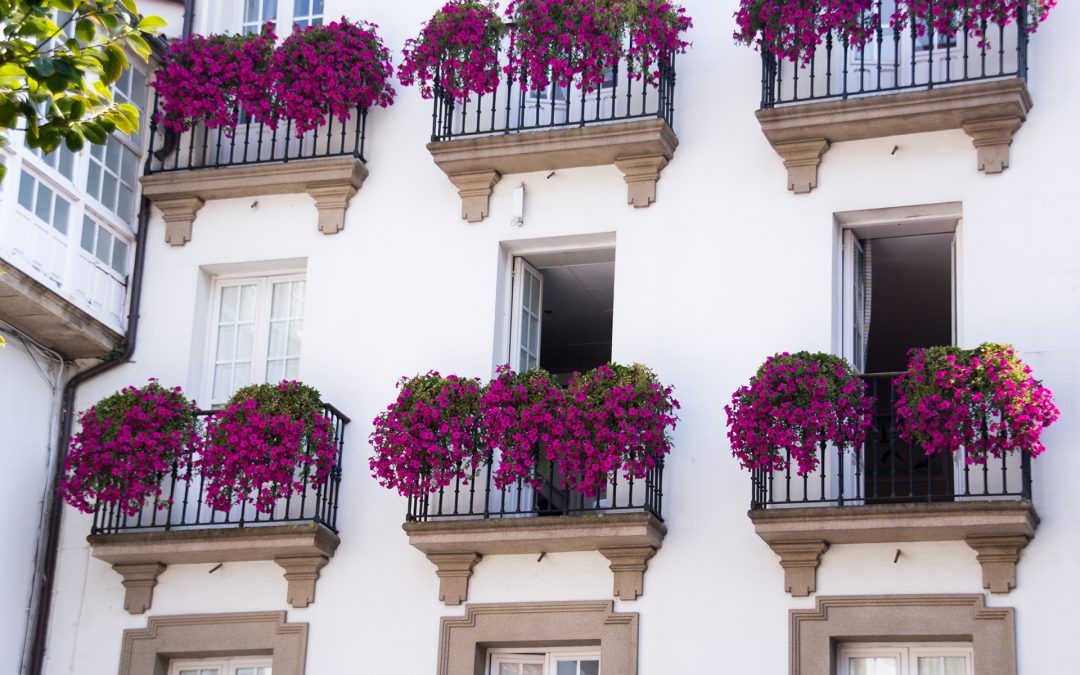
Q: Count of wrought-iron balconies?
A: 6